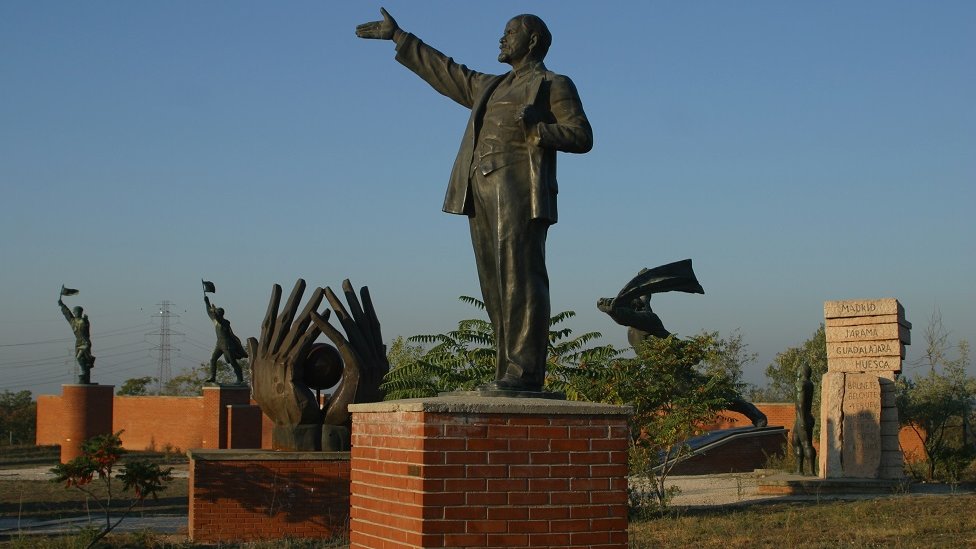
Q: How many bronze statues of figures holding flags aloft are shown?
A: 2